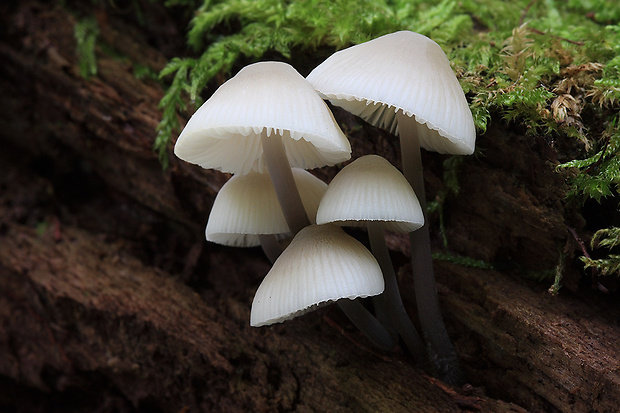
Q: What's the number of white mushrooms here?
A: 5